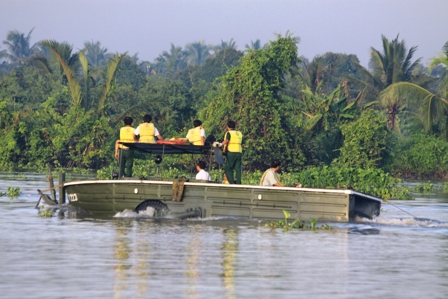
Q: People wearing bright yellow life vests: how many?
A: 4